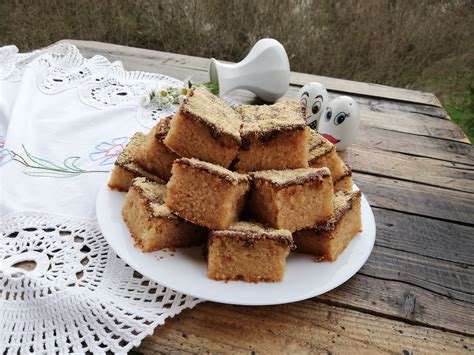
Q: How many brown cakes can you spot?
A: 11